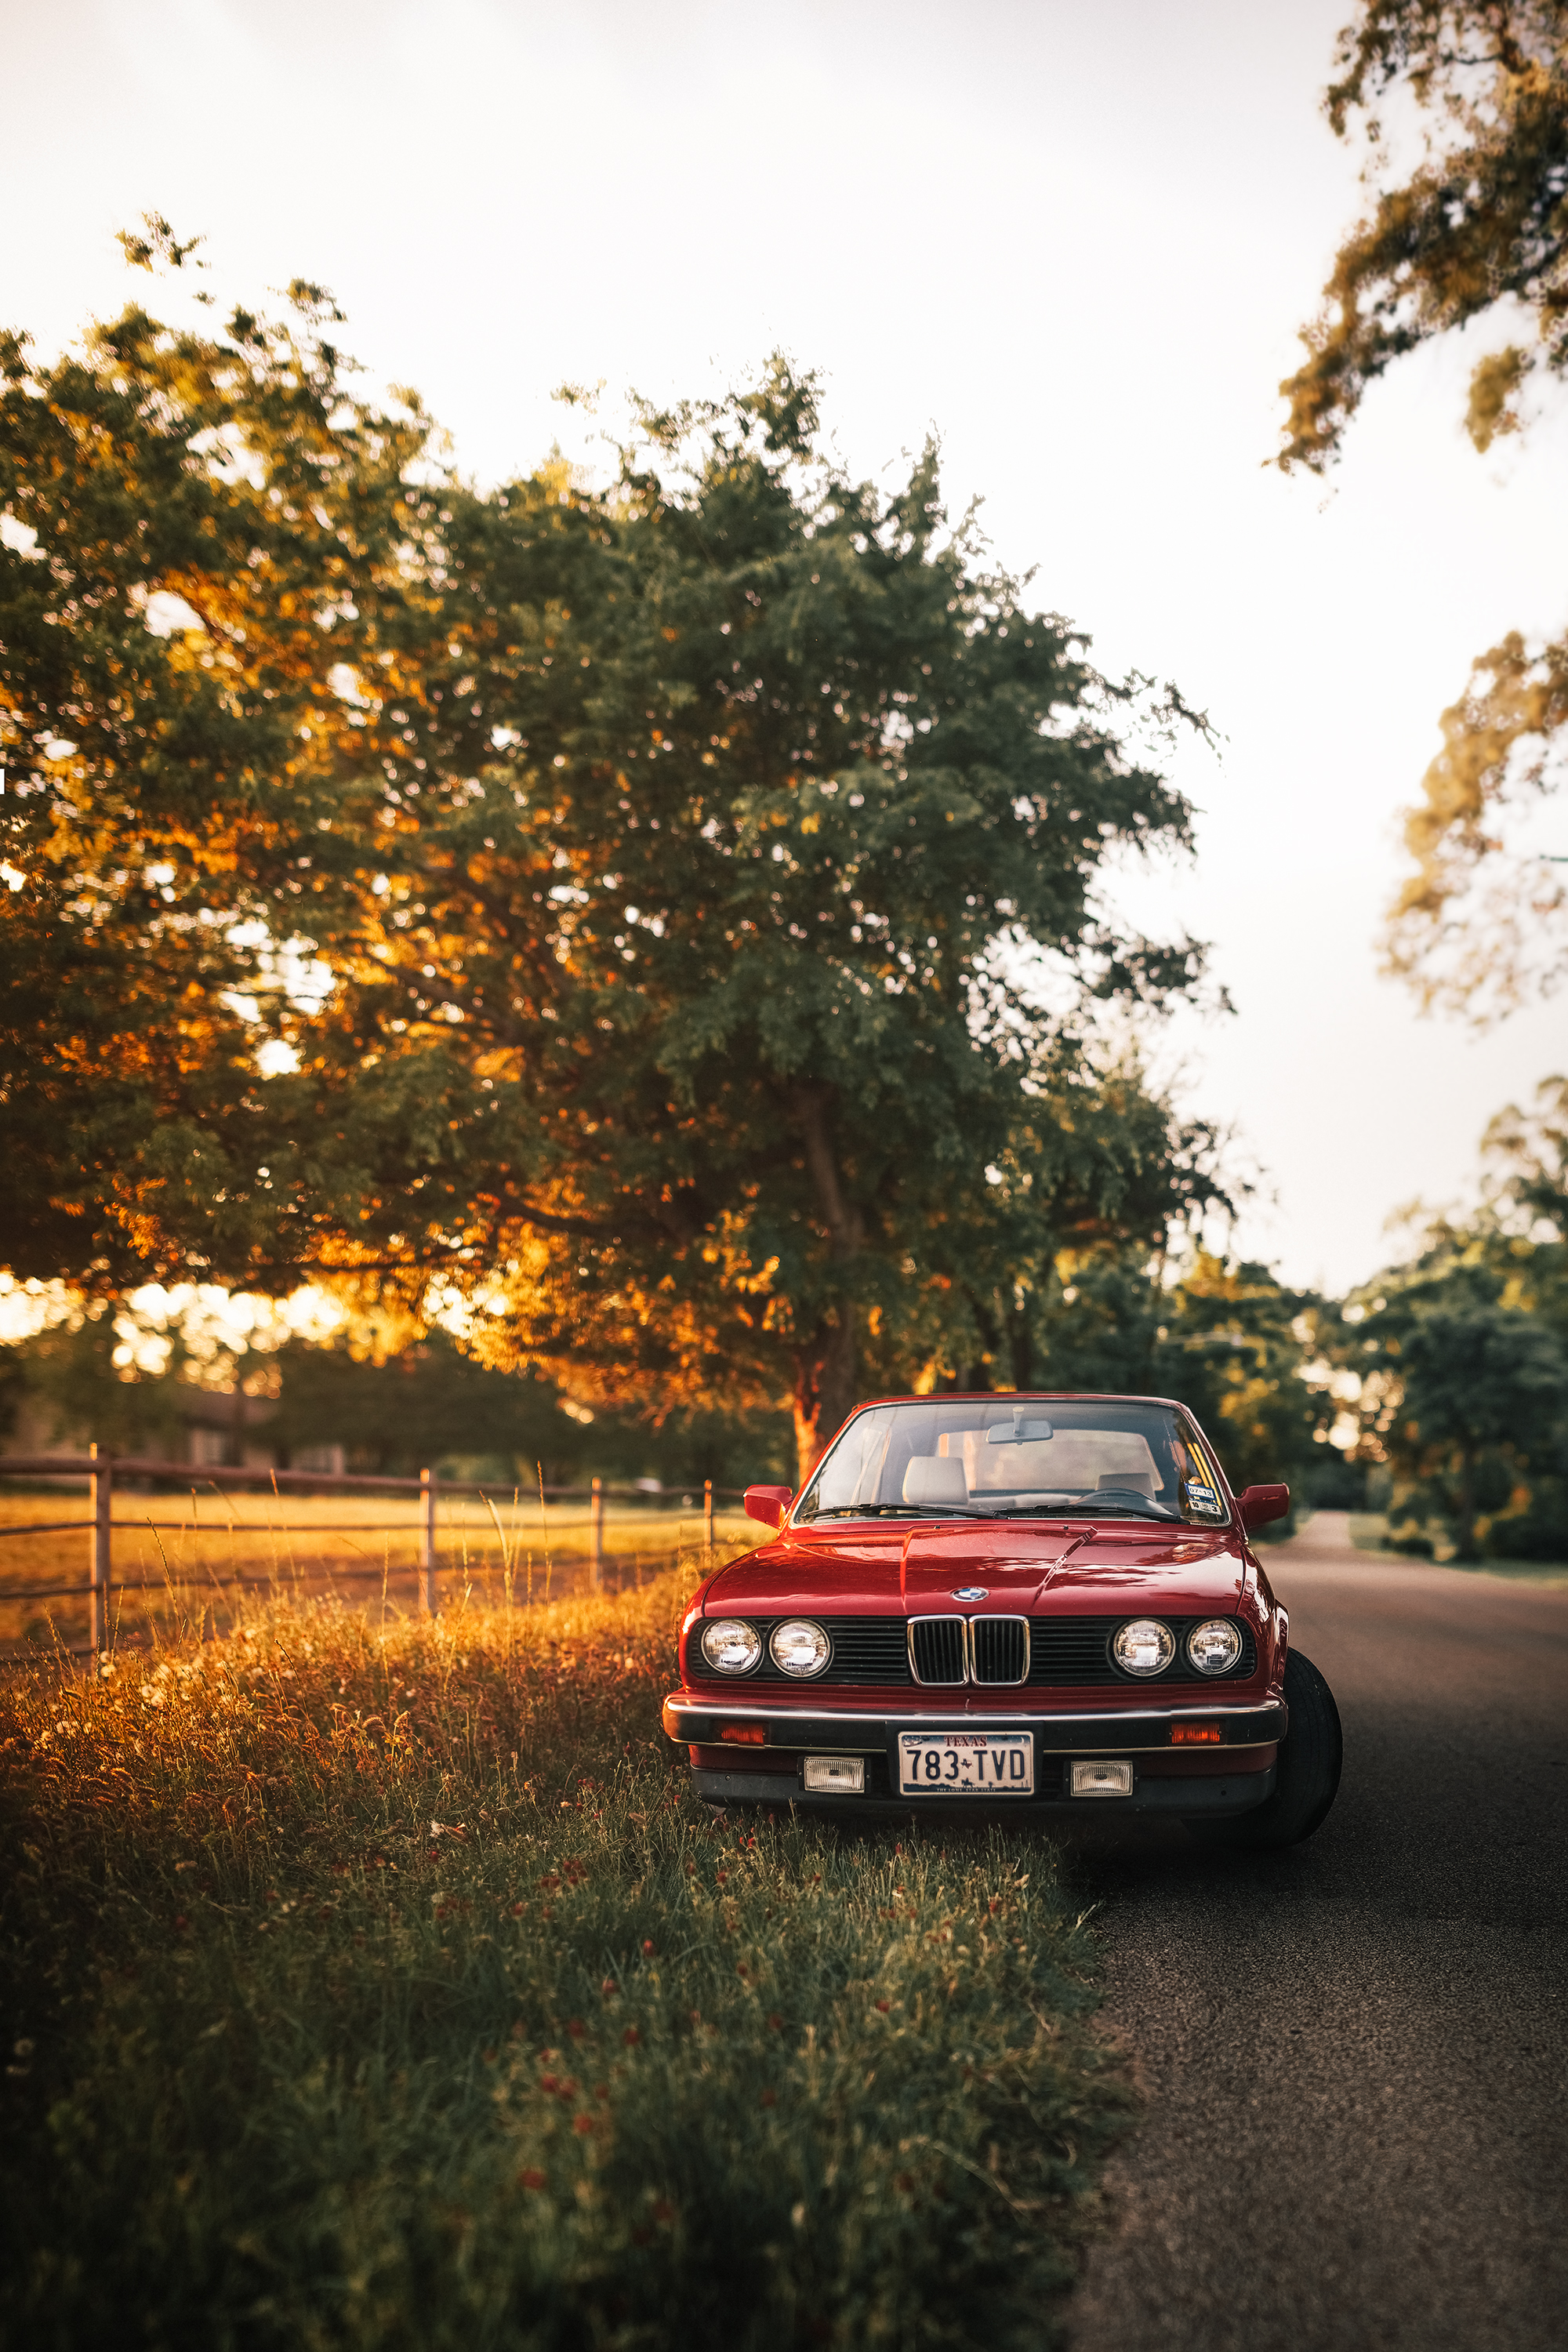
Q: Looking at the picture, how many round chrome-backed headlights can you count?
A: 4